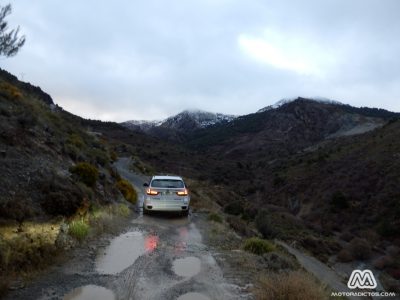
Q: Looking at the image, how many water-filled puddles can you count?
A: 4